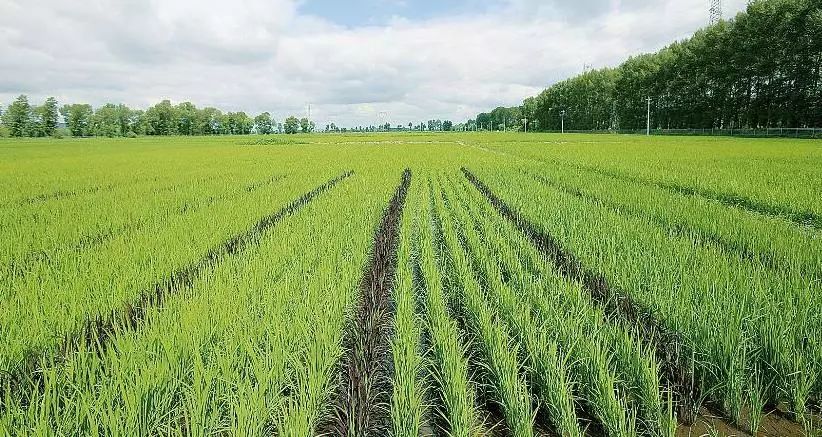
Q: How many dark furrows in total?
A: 3